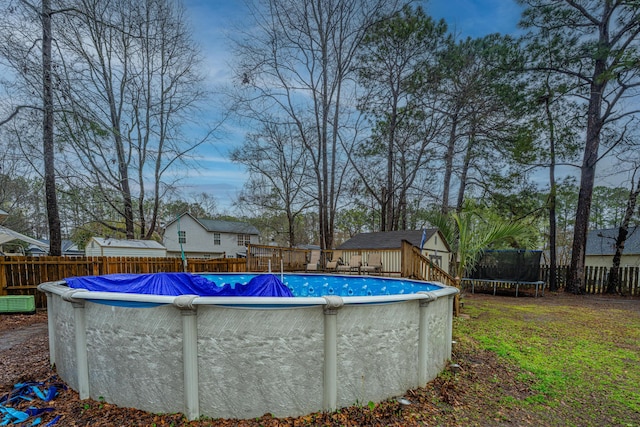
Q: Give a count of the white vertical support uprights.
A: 6